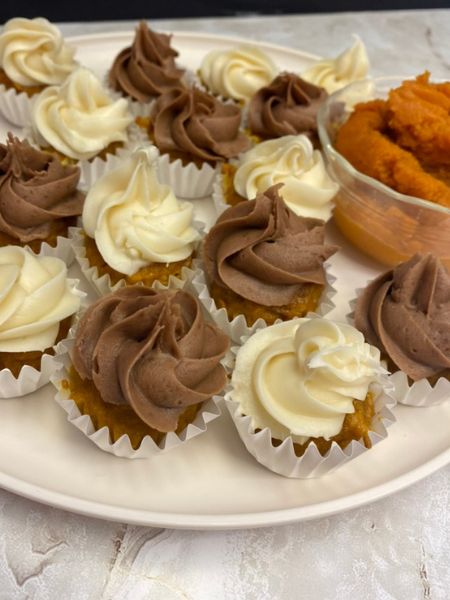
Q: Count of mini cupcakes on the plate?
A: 15